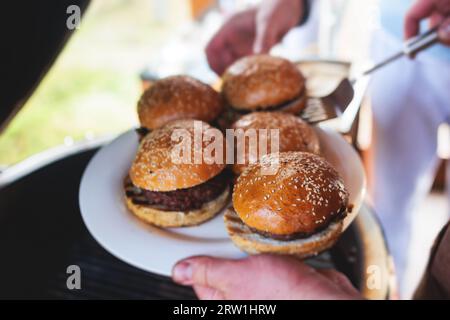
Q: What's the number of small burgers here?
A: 5